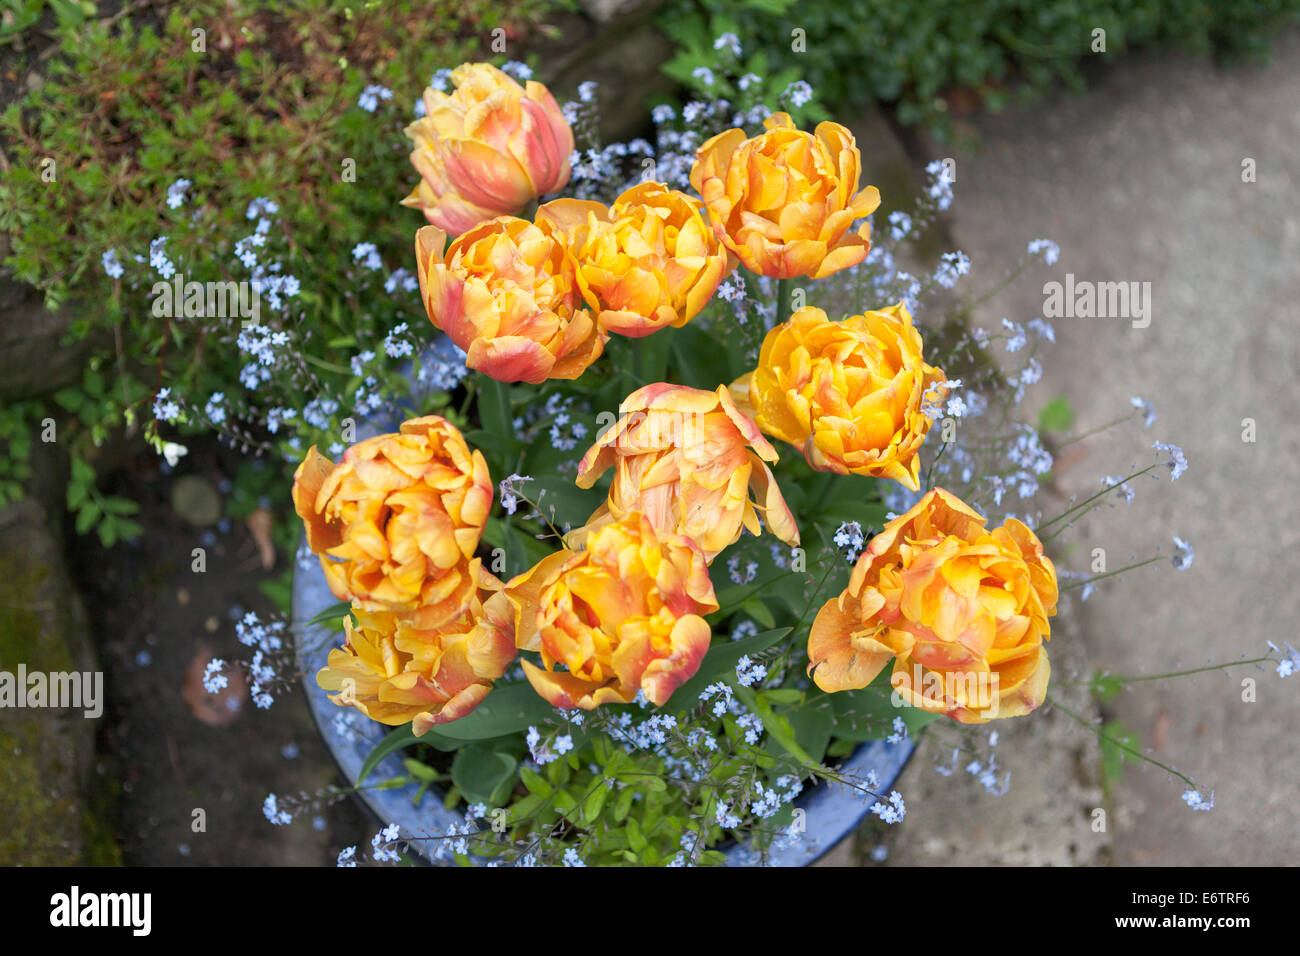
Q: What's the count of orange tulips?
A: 10